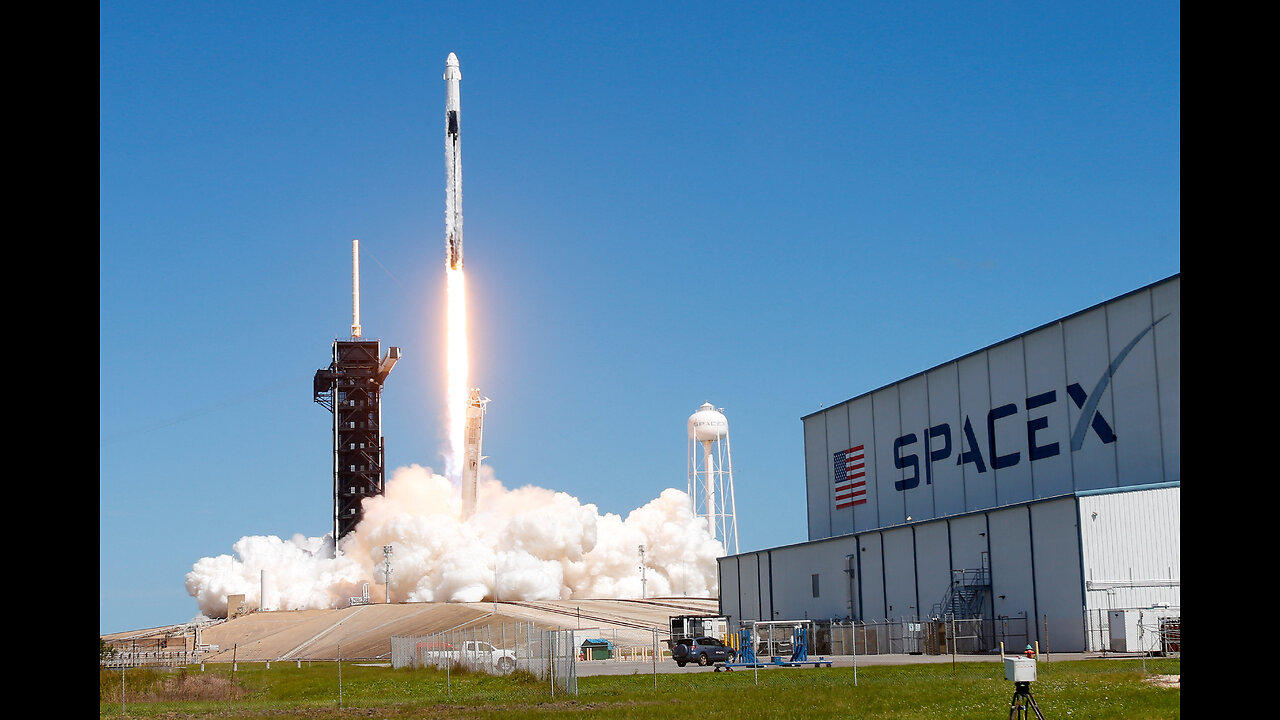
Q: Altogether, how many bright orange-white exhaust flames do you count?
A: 1